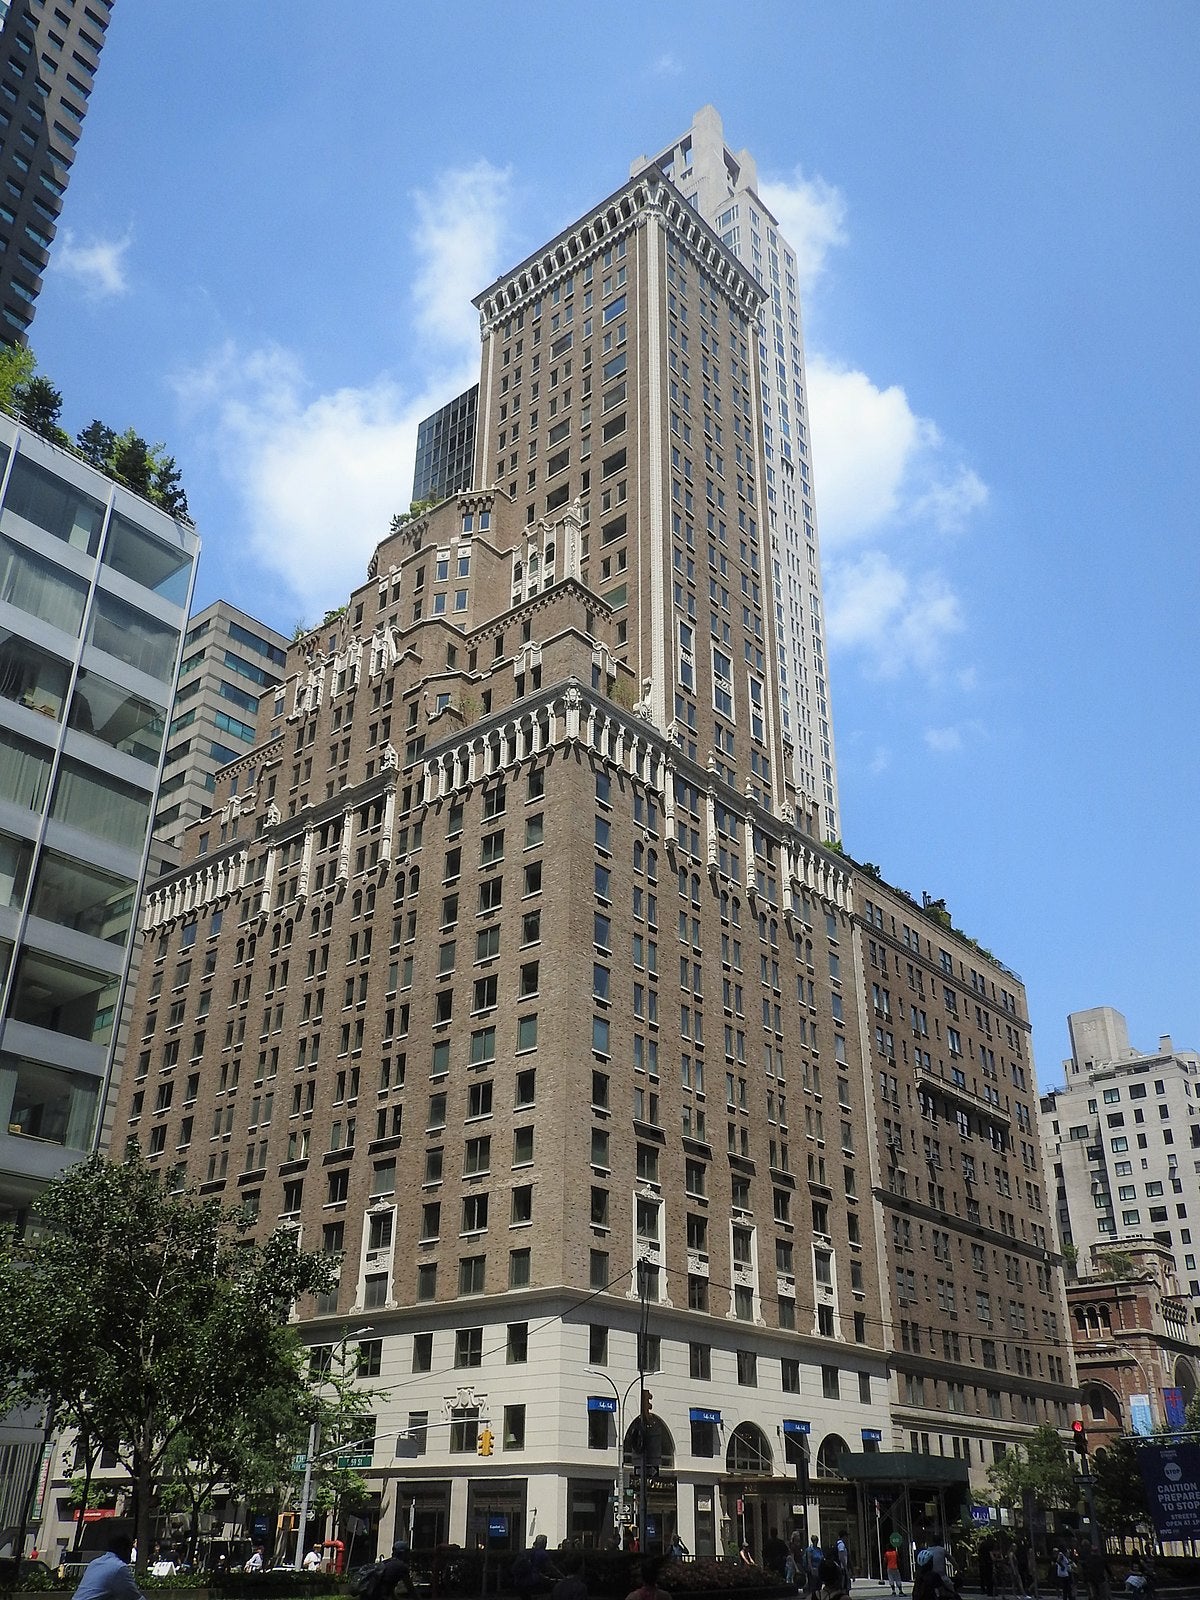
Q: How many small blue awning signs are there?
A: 4